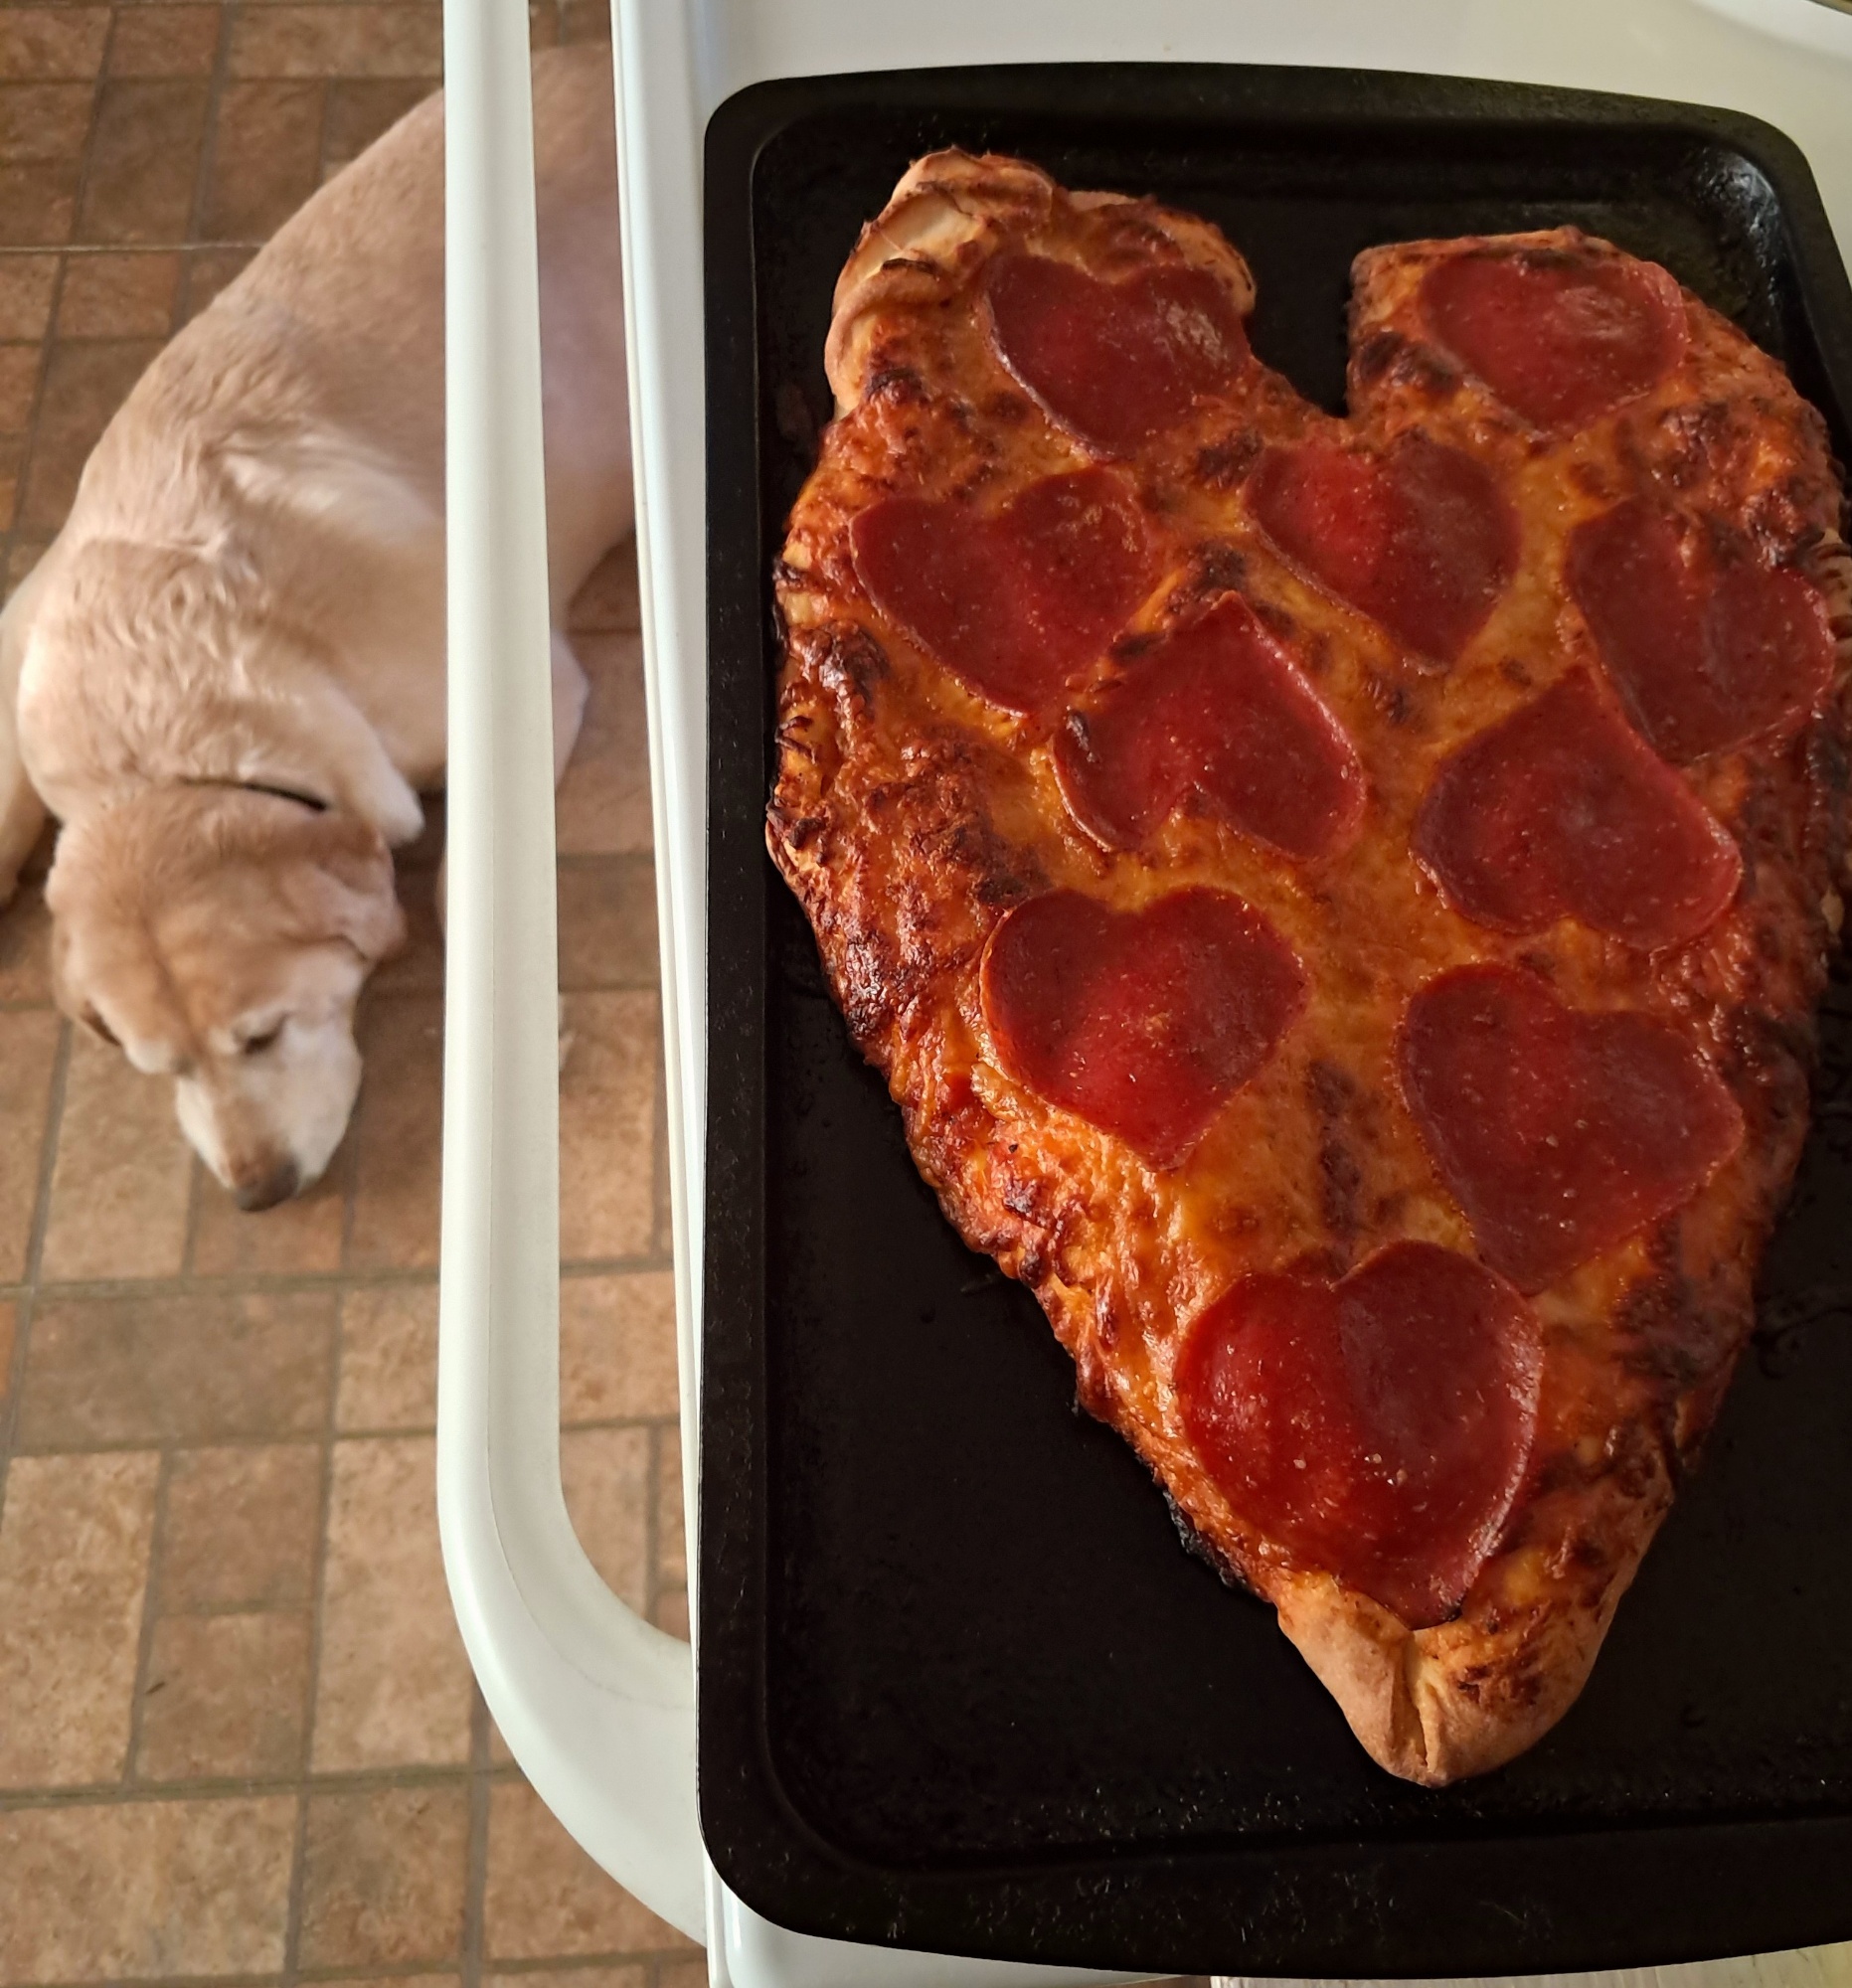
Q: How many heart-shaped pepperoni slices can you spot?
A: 10